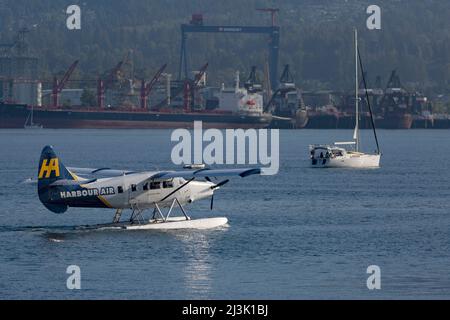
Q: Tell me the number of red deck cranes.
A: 4